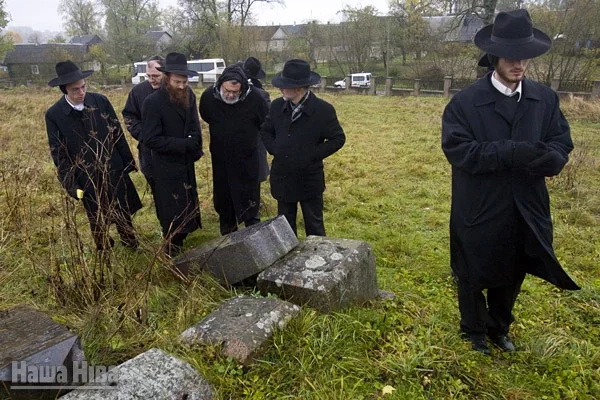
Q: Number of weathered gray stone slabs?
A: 5